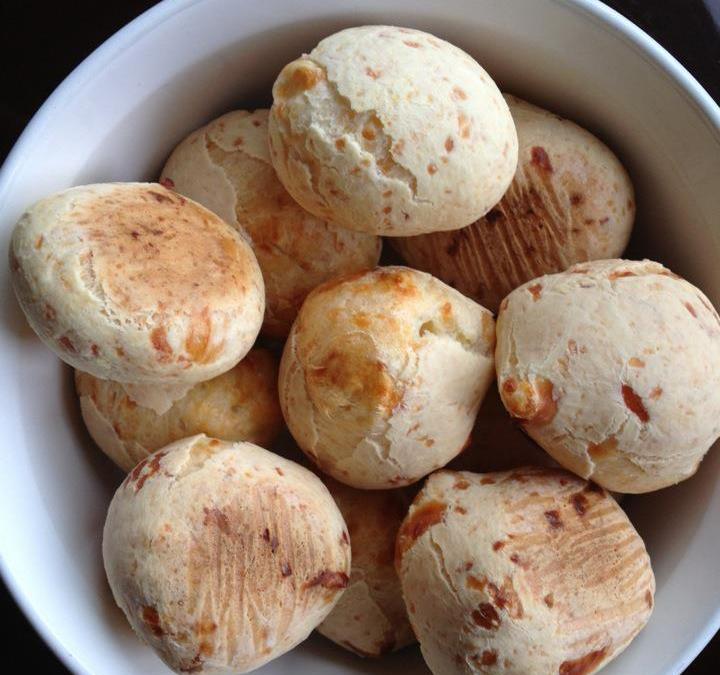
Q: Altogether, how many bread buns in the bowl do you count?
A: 10